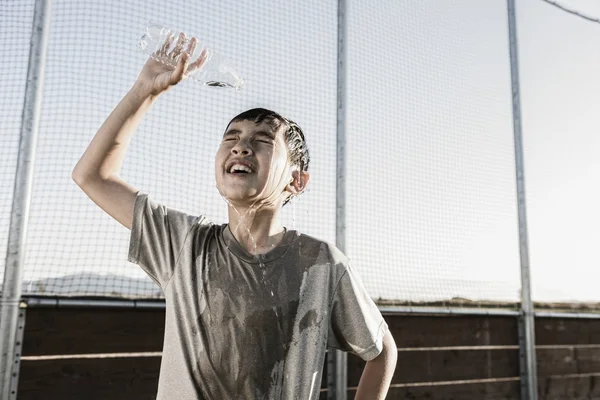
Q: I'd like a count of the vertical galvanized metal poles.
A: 3